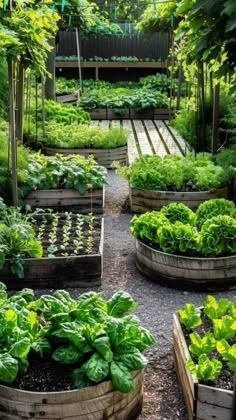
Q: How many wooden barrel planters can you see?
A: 4